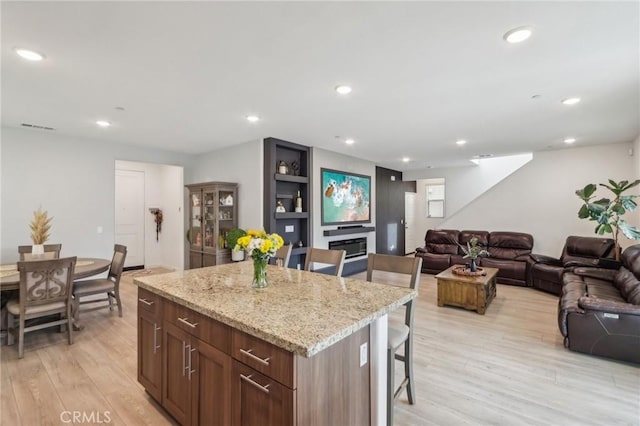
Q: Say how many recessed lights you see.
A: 10